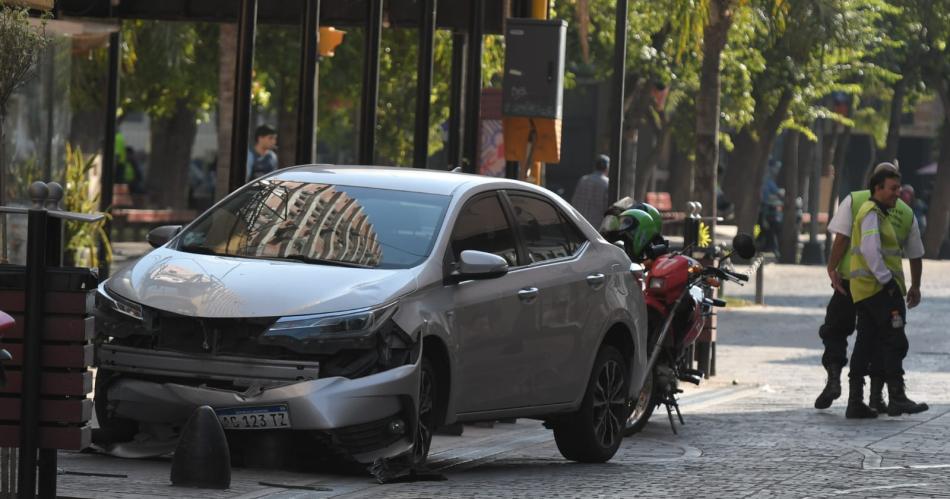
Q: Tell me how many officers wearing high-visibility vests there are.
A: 2